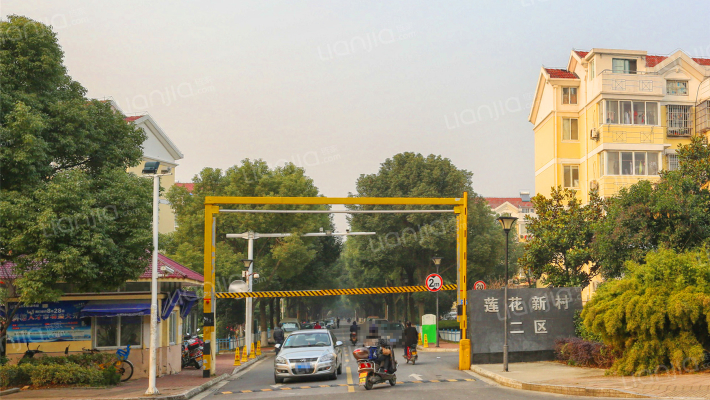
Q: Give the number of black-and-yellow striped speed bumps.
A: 1